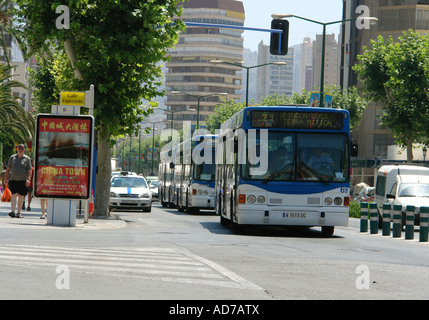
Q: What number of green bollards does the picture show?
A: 6